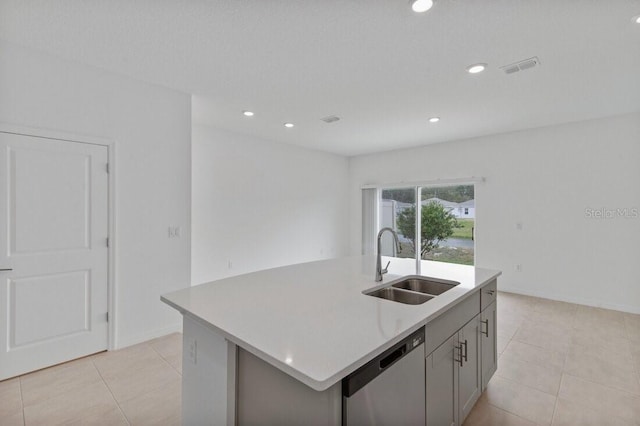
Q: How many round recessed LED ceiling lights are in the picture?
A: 6